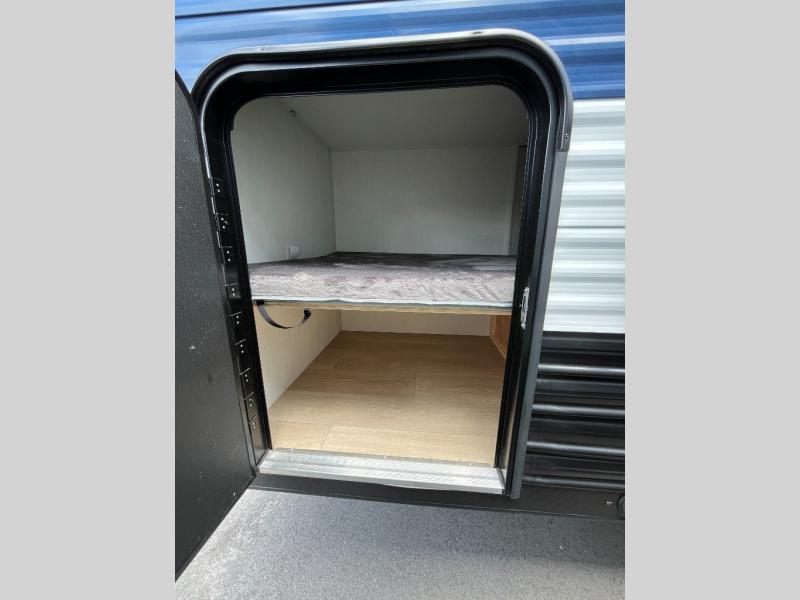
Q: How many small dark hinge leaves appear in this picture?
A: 9